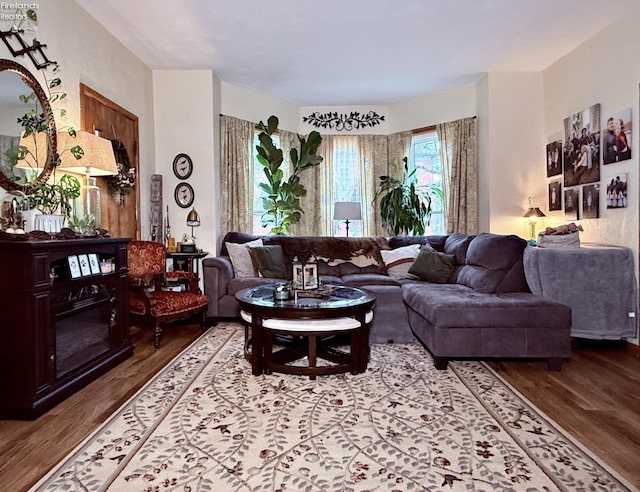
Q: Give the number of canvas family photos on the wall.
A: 7